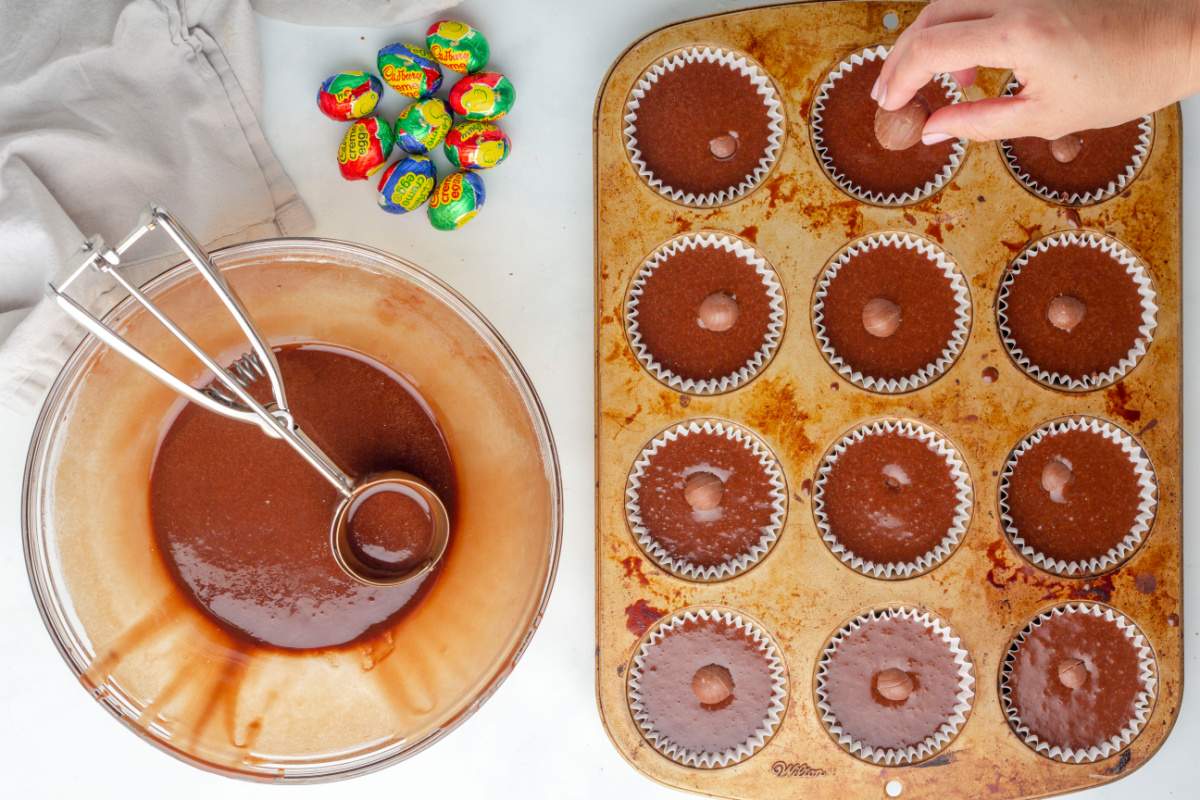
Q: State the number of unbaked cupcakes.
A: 12